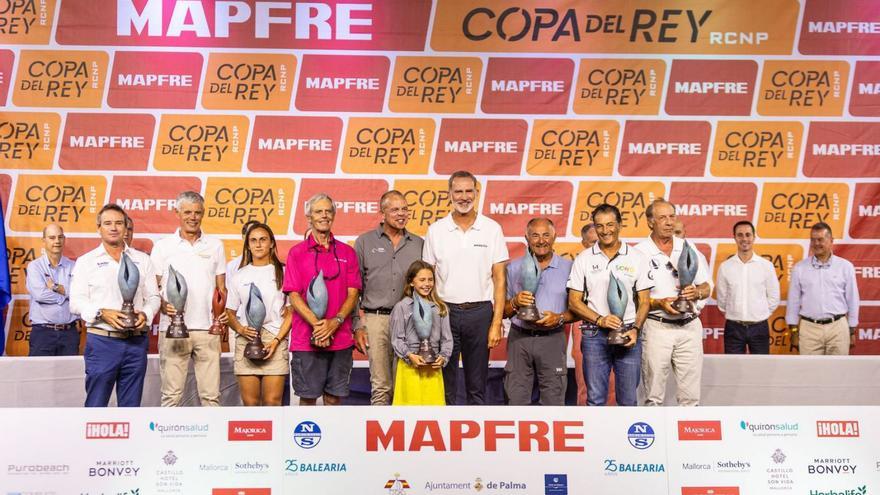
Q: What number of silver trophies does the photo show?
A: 8